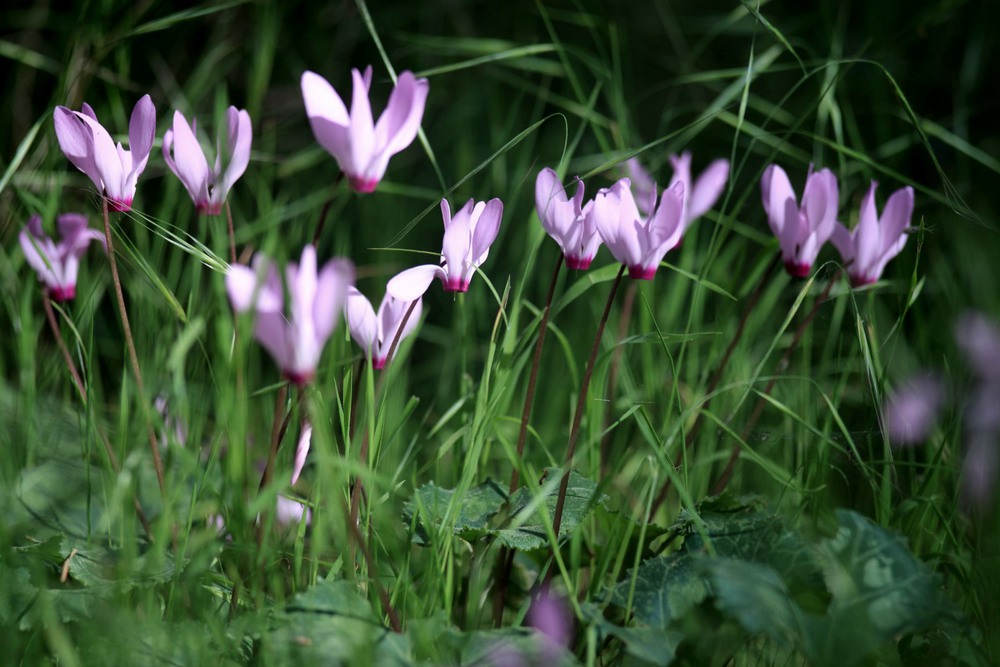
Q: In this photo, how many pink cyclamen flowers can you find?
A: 12